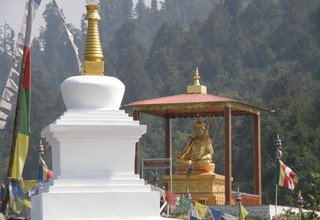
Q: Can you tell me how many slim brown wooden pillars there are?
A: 4